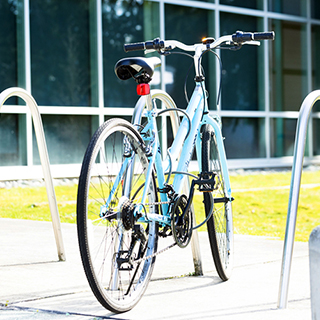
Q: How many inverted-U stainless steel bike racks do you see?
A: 3